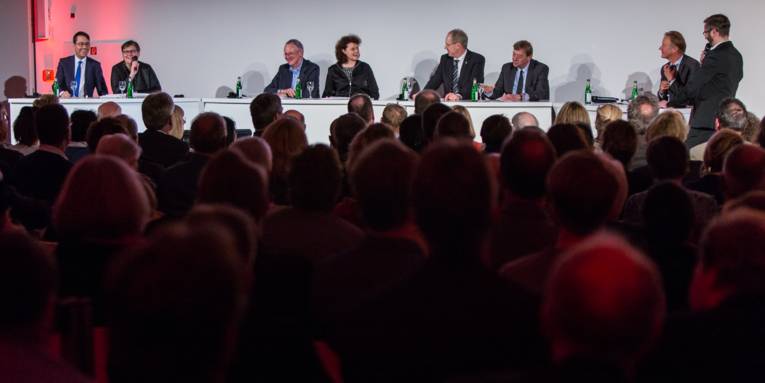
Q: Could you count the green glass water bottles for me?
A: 8